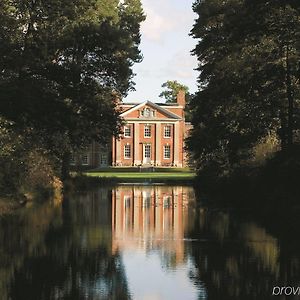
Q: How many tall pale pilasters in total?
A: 4